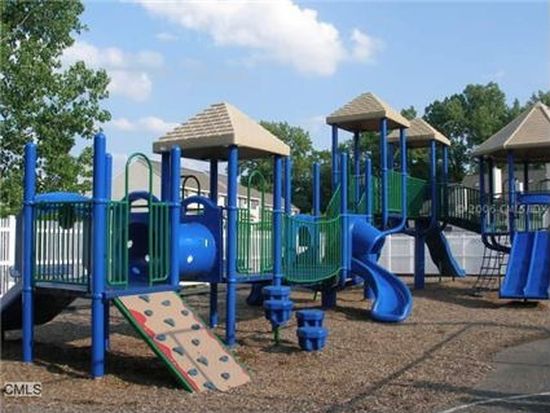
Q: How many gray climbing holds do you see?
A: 14